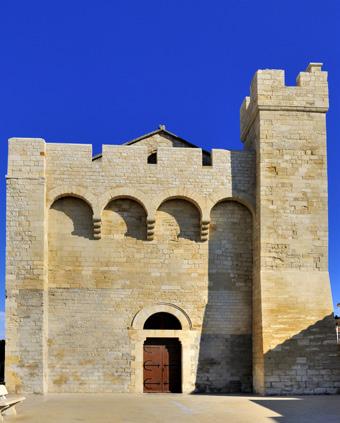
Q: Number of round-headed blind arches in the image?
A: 4